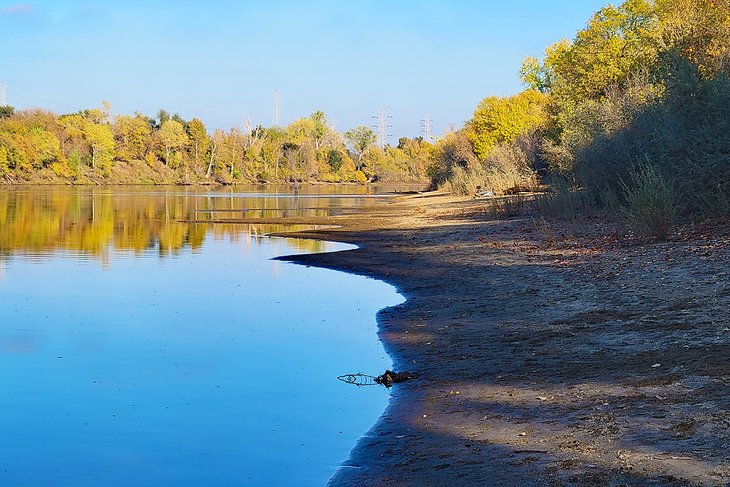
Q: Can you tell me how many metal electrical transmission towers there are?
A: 4